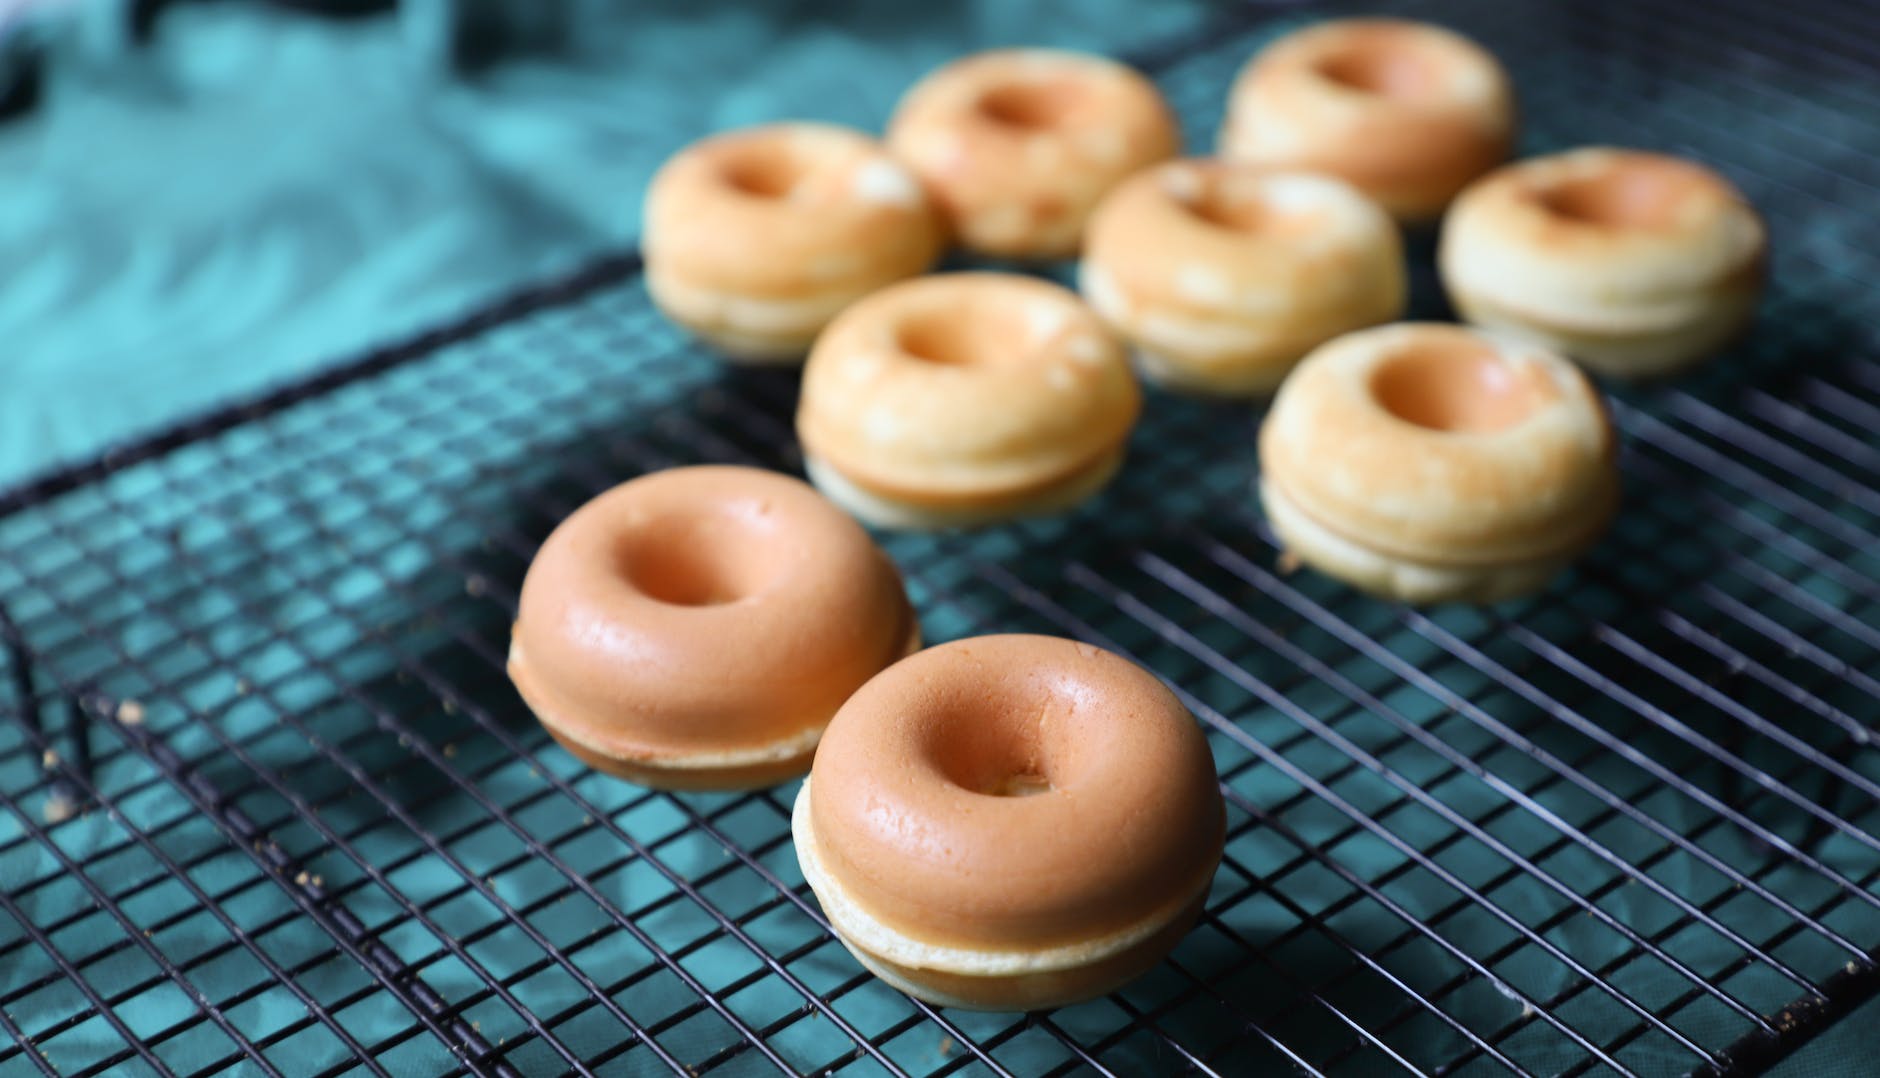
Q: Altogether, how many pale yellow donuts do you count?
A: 7